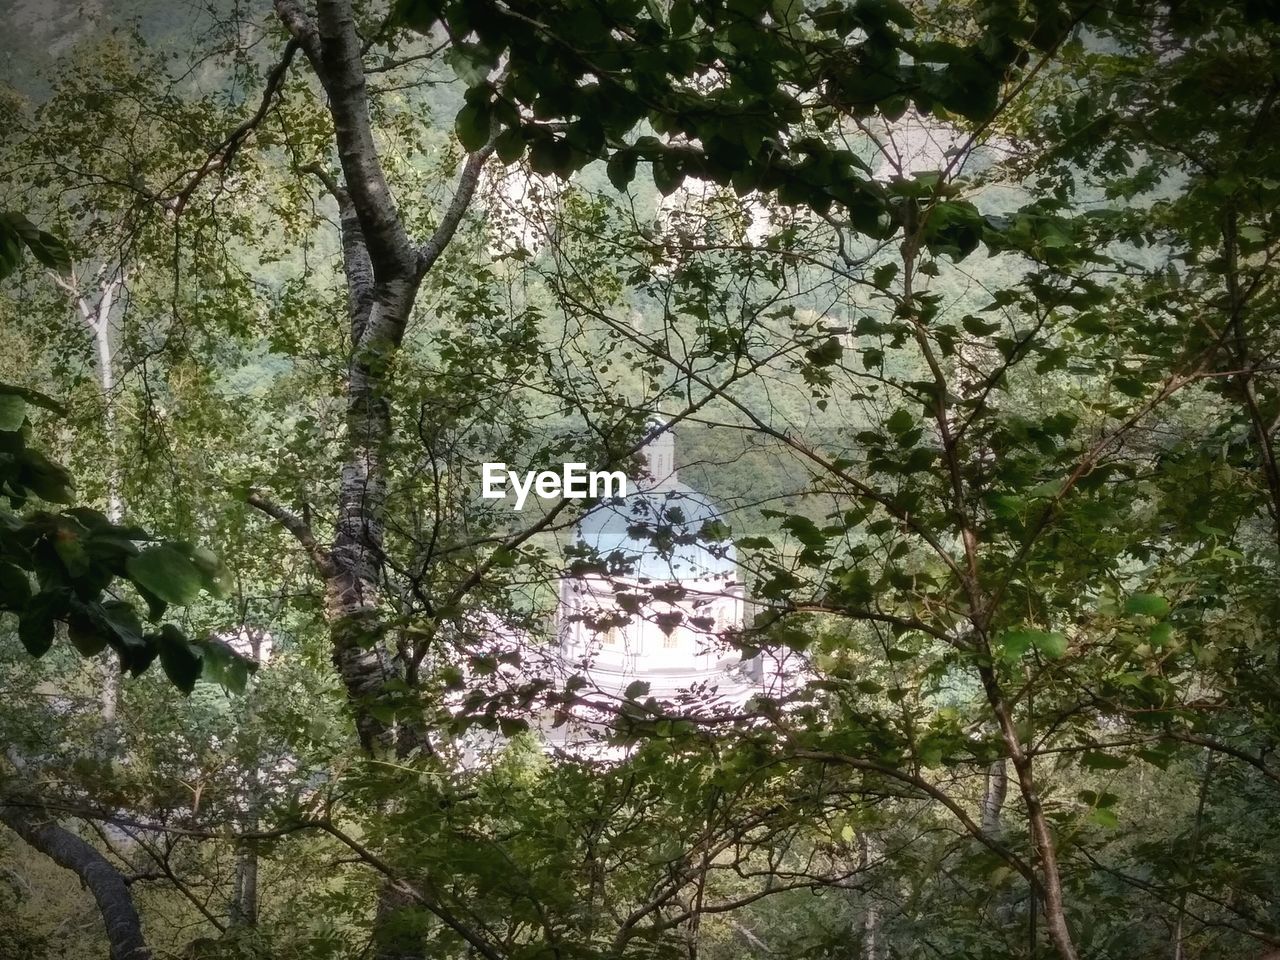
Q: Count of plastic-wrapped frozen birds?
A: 0